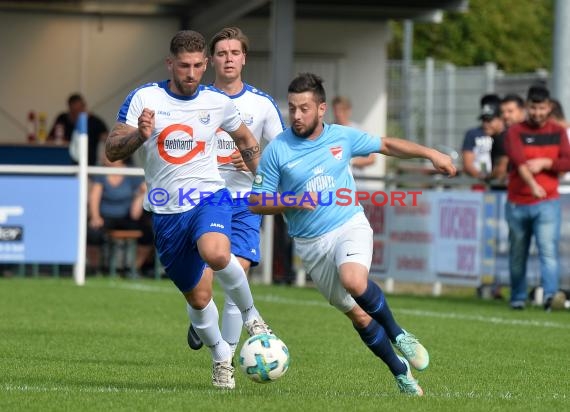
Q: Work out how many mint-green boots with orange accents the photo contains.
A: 2